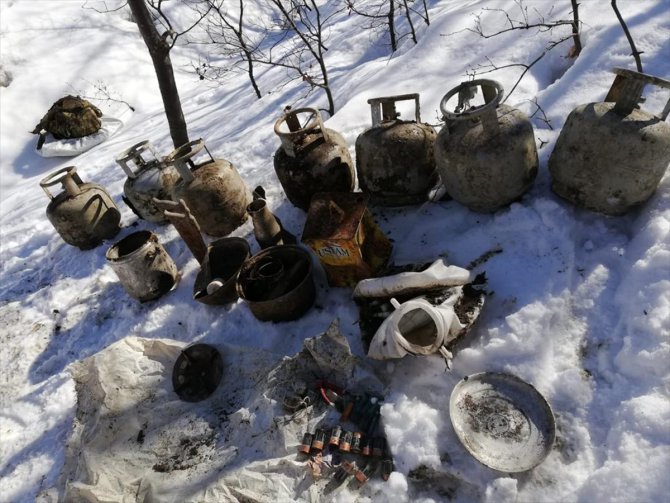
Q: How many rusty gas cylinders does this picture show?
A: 7